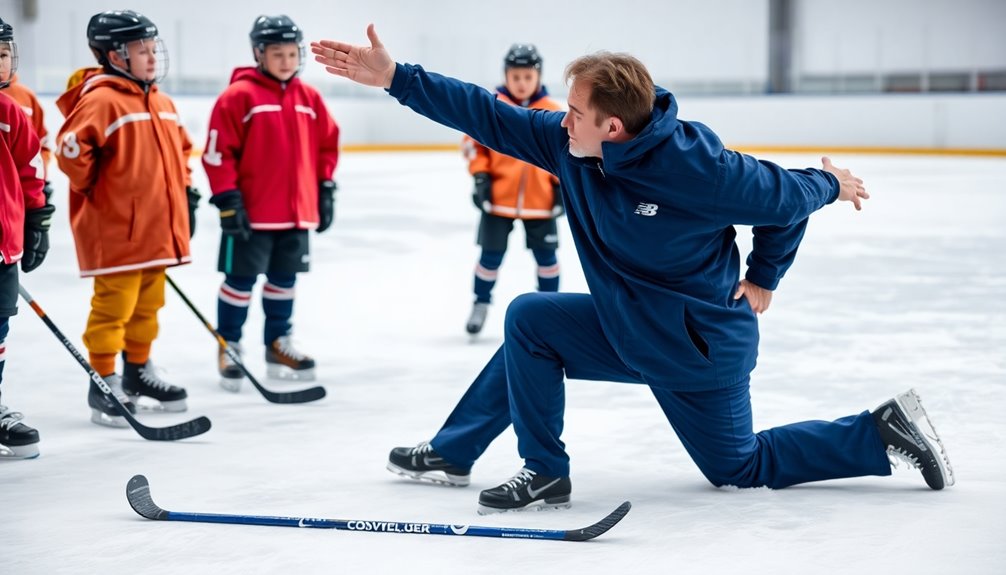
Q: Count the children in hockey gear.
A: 5